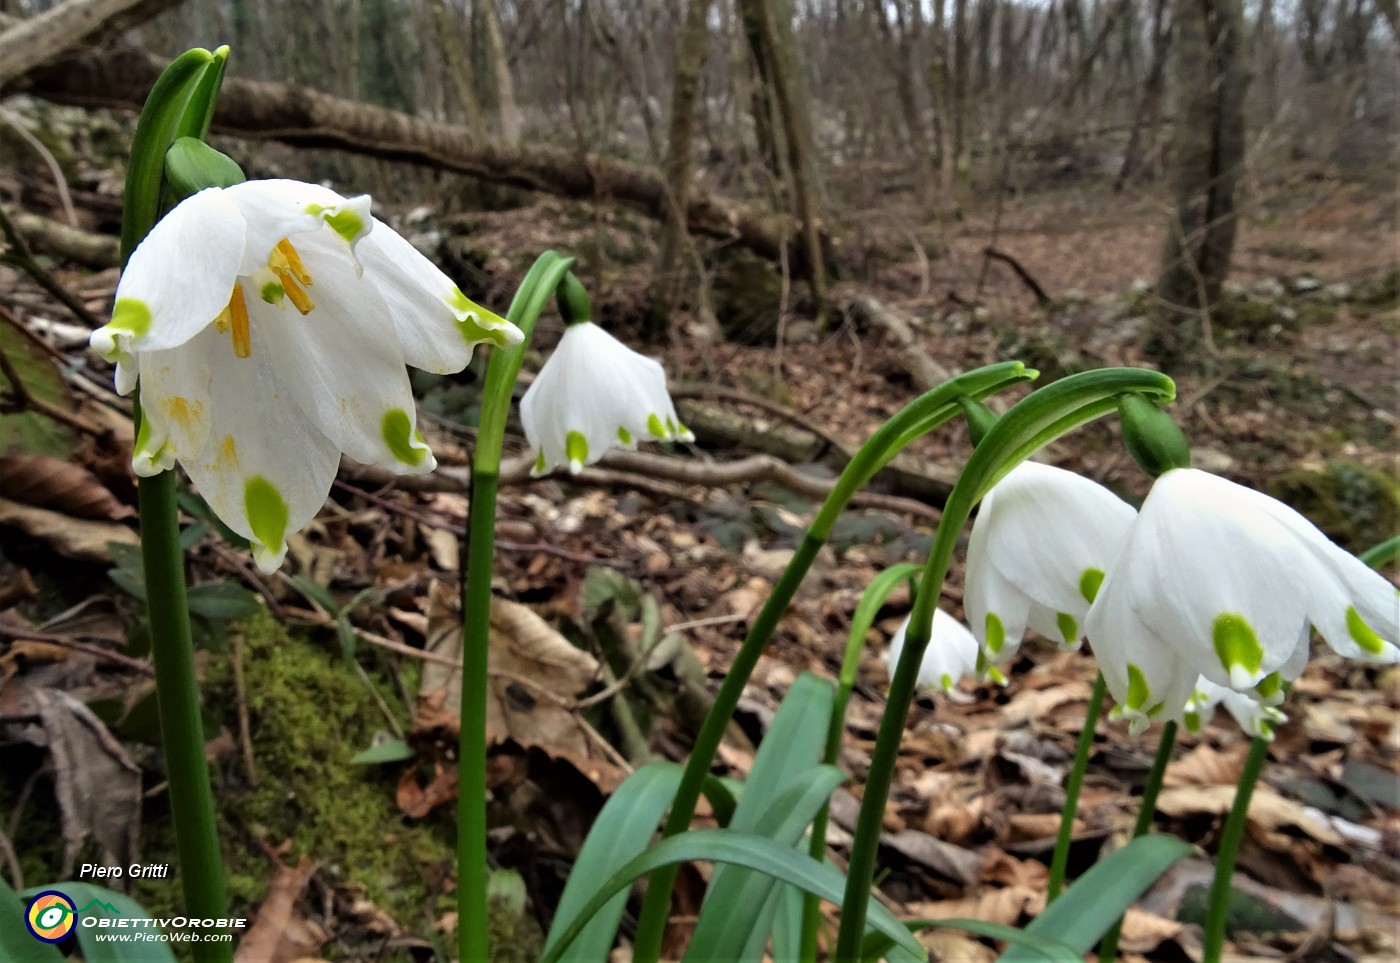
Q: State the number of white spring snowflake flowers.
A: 6